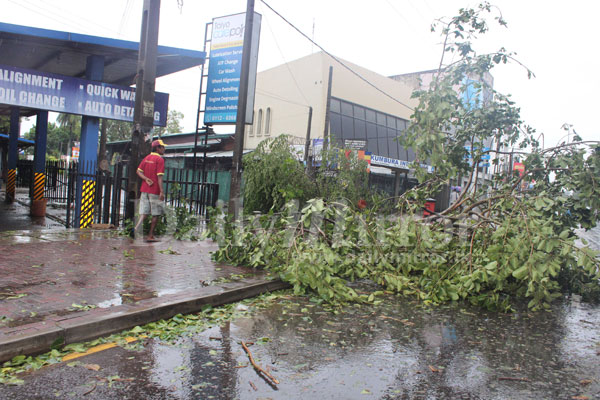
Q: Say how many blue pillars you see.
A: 3